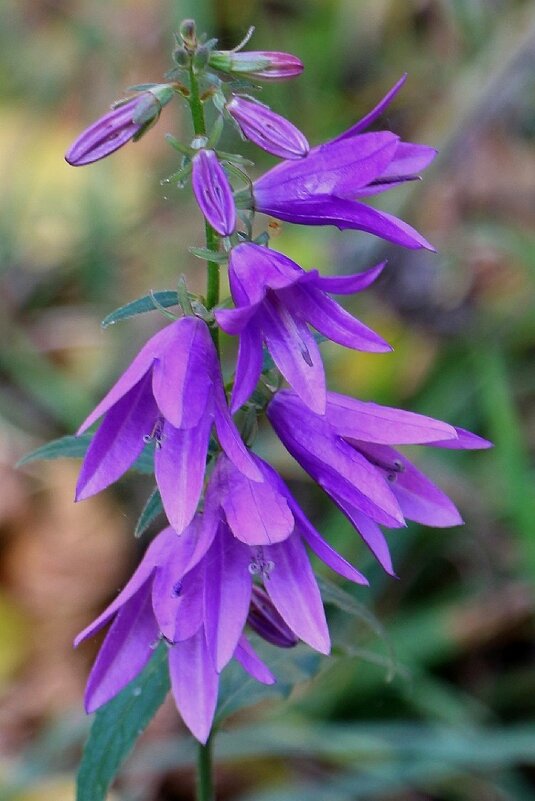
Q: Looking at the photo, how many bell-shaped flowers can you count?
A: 6